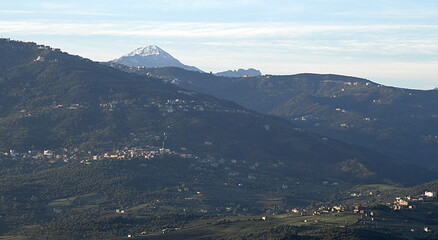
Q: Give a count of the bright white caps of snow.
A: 1